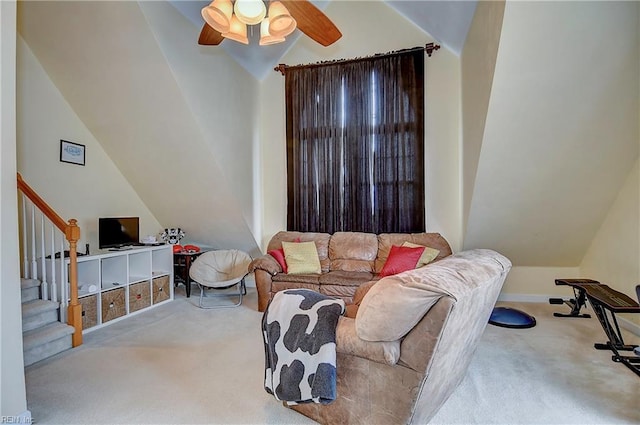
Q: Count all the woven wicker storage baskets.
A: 4